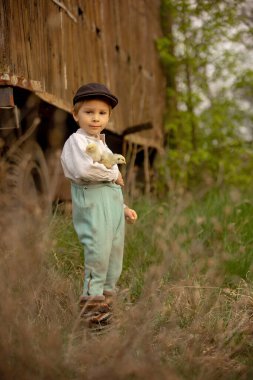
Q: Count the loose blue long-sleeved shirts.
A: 0